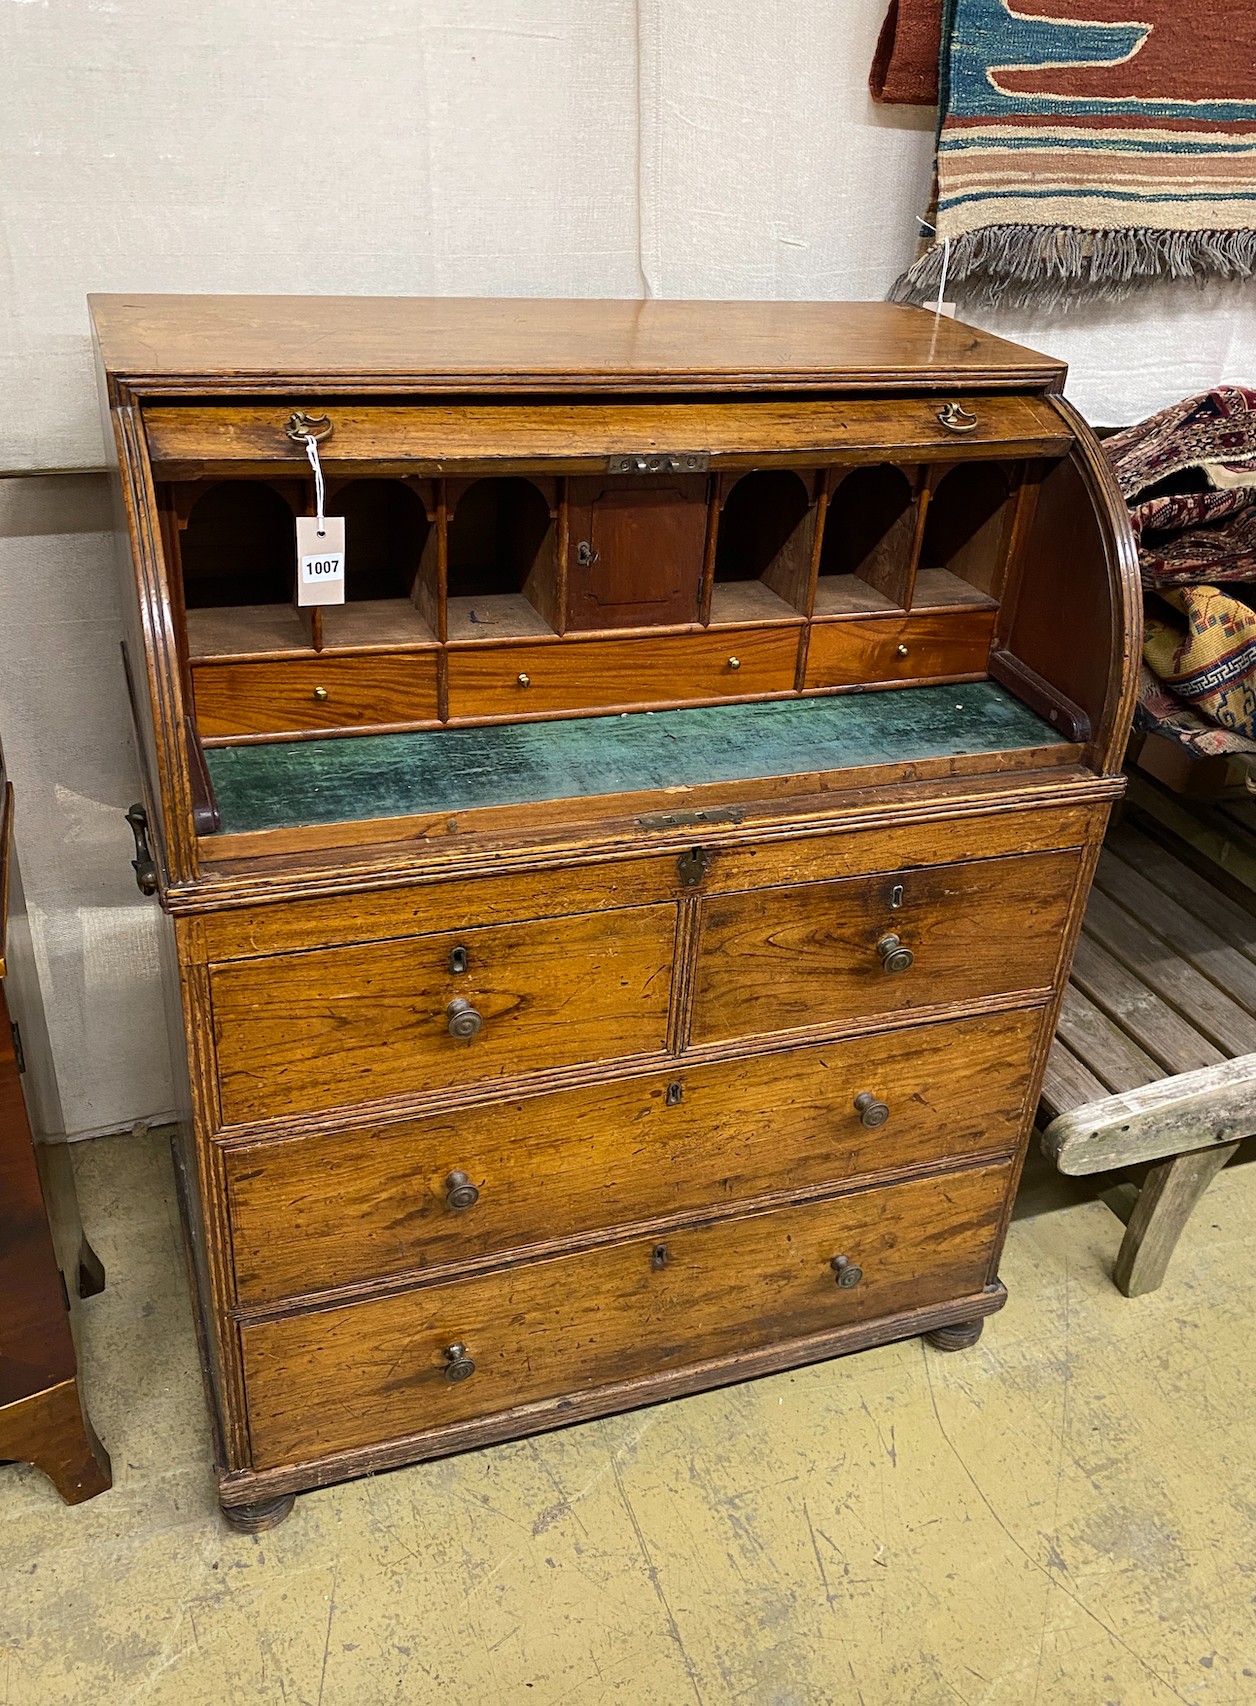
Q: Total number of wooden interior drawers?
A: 3